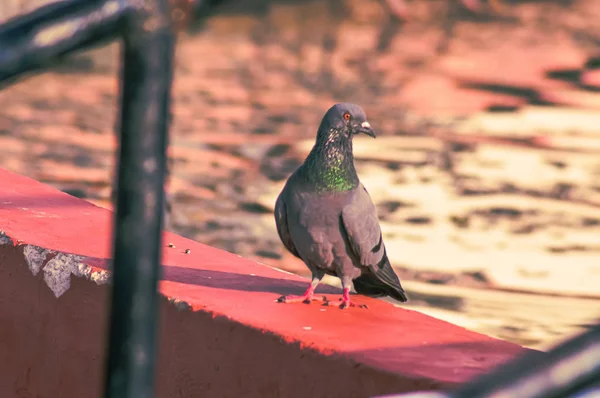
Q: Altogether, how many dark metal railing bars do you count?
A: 3